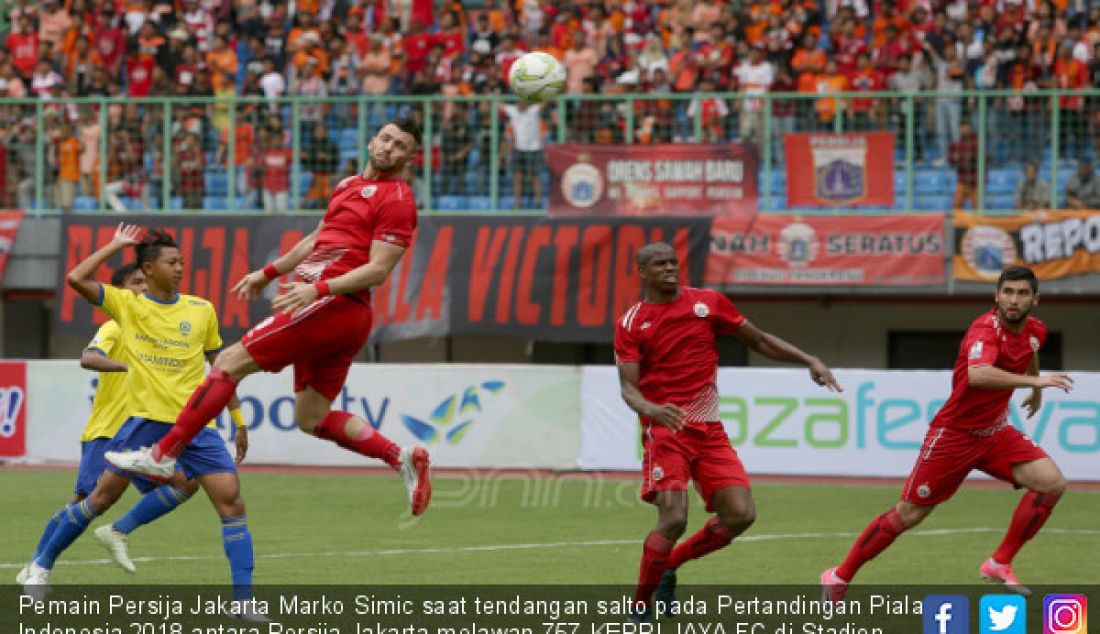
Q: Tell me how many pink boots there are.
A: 2